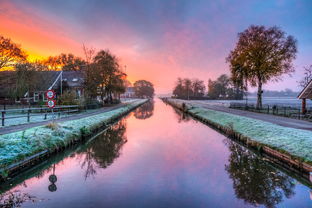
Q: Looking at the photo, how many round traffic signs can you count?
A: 2